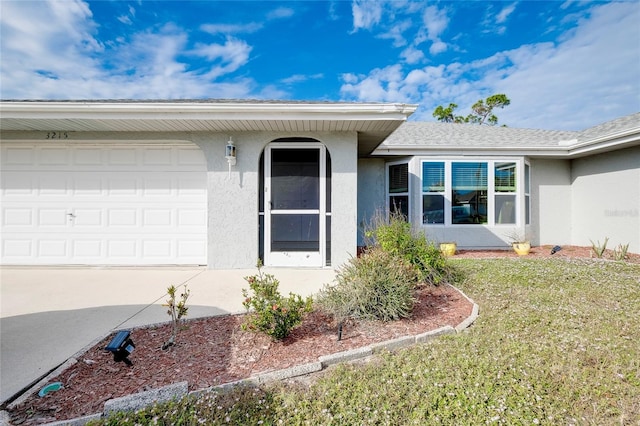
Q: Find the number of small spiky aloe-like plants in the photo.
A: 2